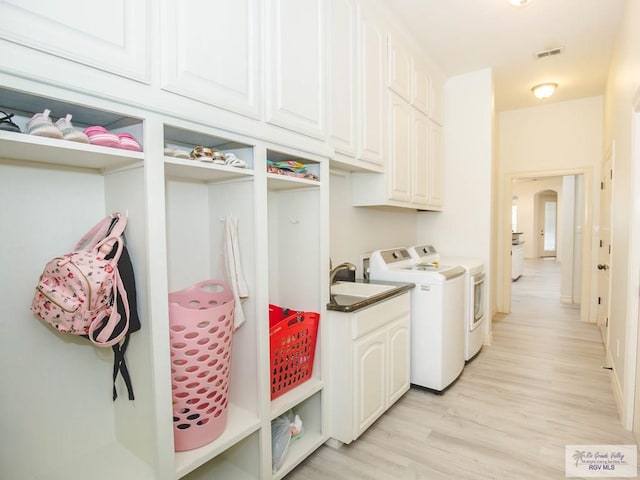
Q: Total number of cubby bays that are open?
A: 3